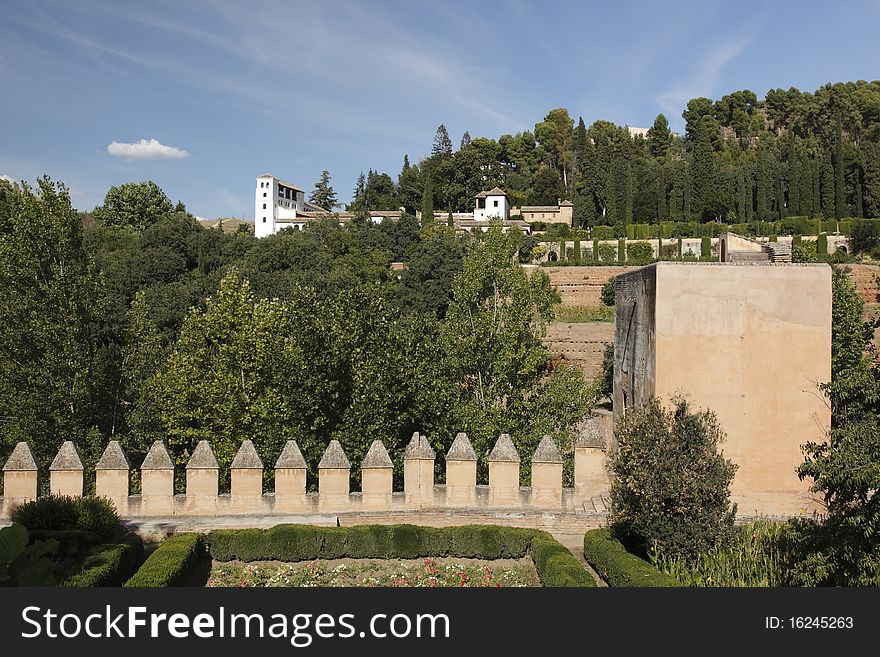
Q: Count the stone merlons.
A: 14